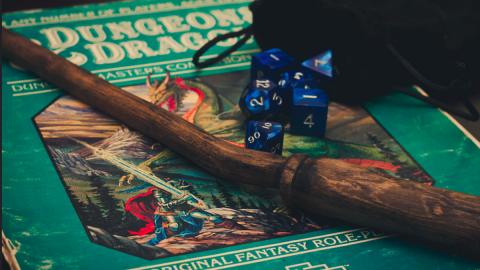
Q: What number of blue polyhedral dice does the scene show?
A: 6